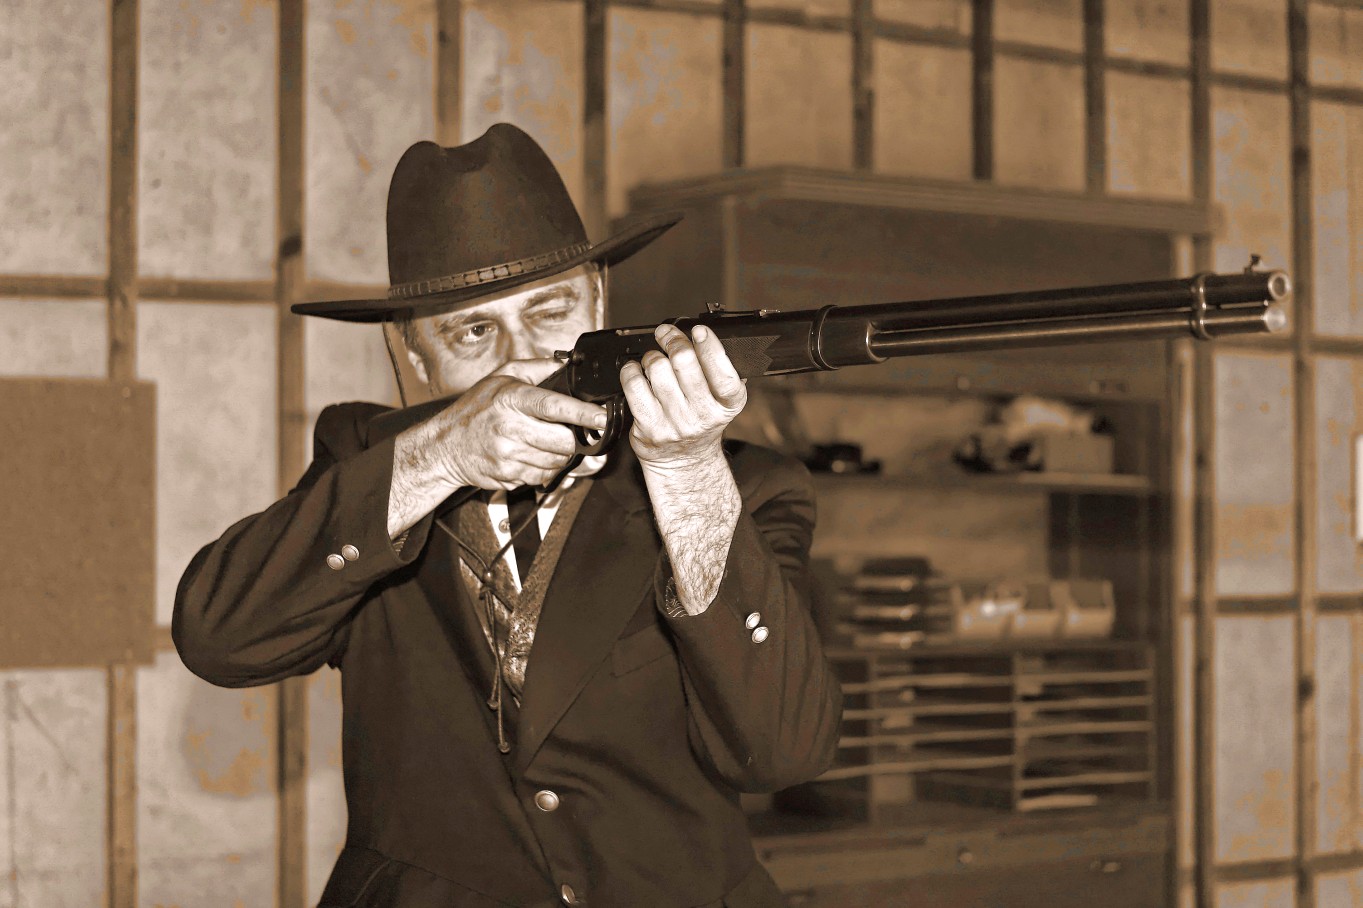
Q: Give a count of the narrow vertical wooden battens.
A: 10